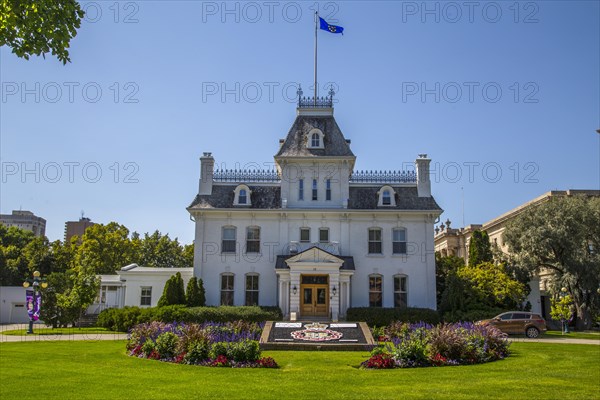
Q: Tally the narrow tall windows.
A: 3